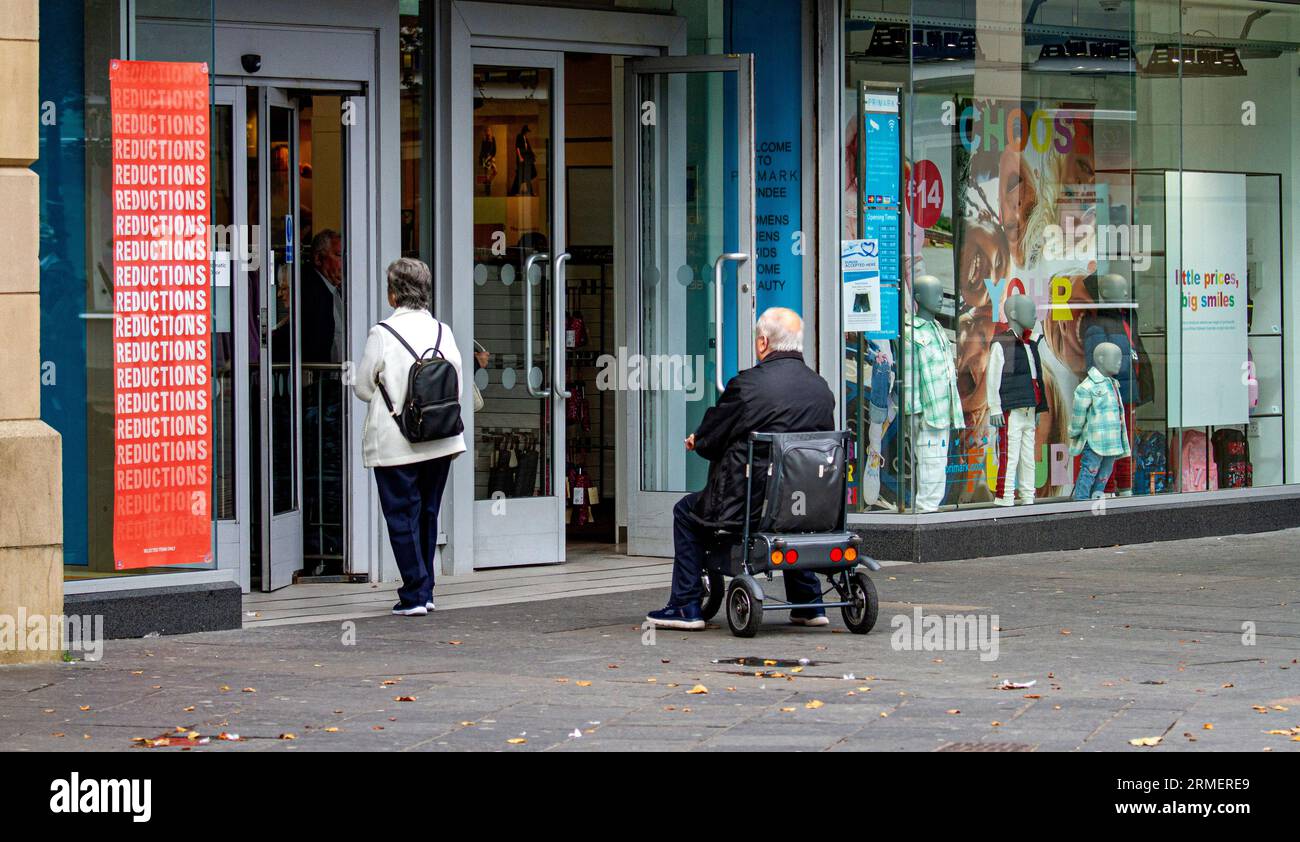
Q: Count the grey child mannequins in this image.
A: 4